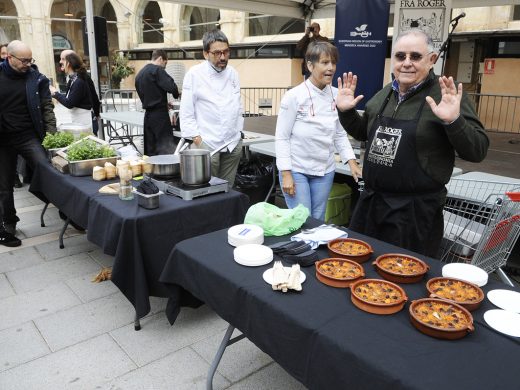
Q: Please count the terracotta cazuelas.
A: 6